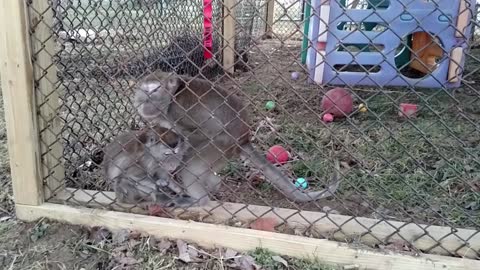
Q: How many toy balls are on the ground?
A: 7